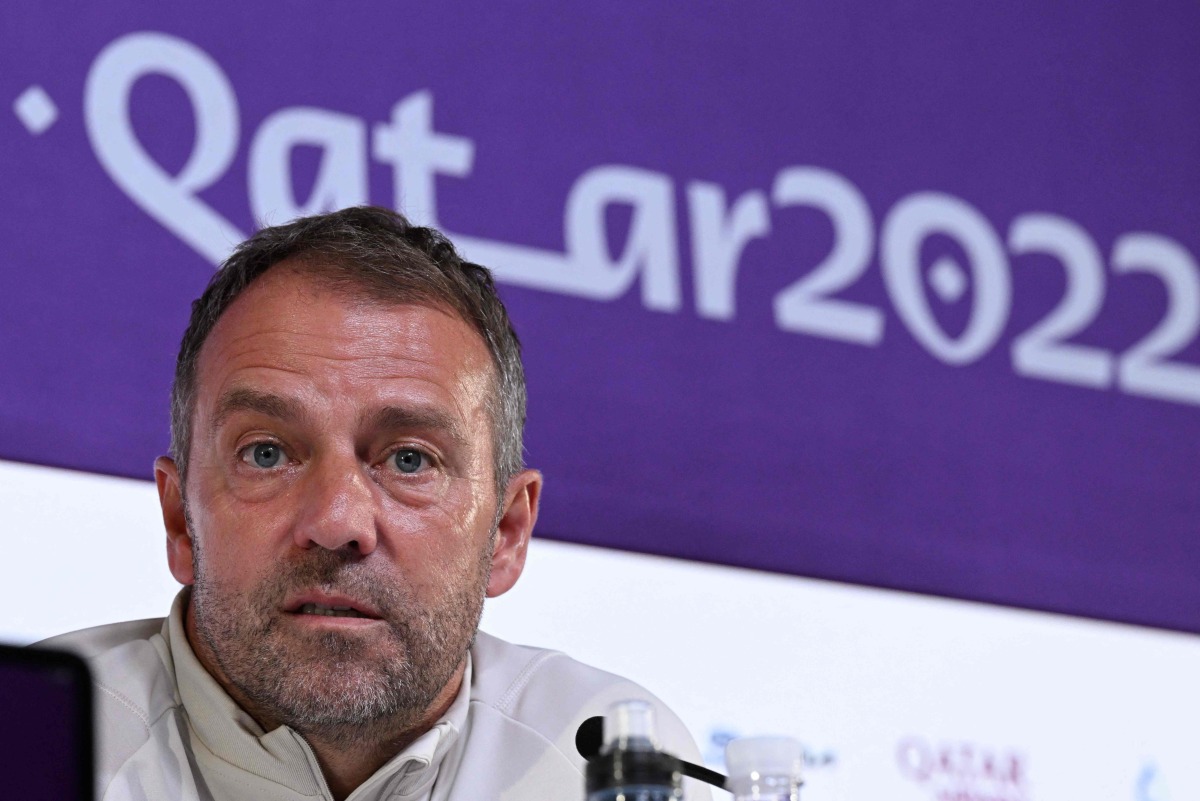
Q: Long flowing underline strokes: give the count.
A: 1